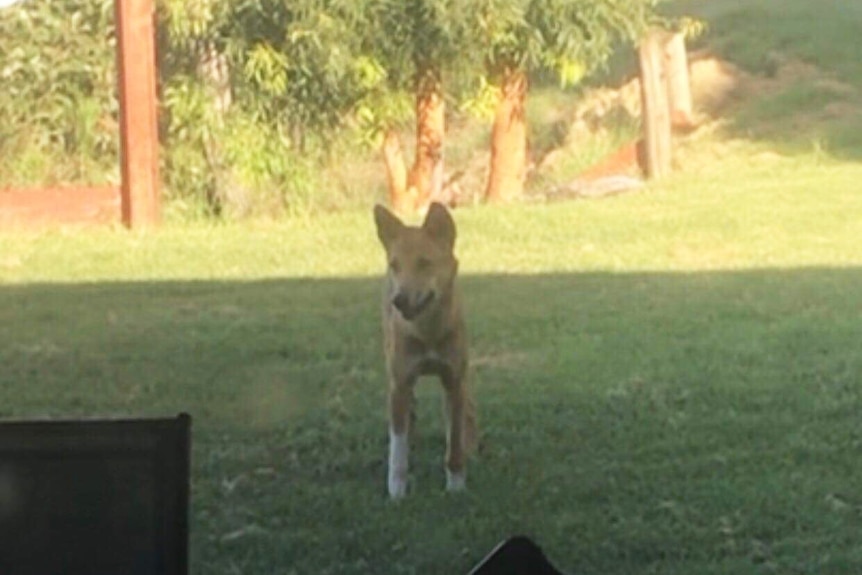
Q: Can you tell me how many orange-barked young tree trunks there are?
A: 3